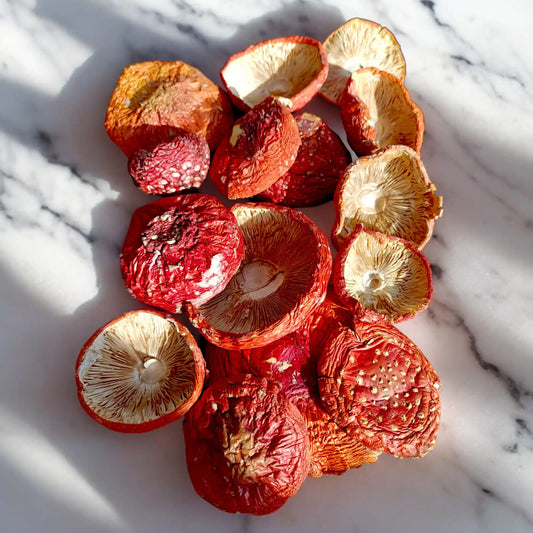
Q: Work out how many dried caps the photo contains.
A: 15